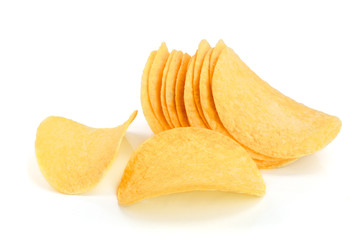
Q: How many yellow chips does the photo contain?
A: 12